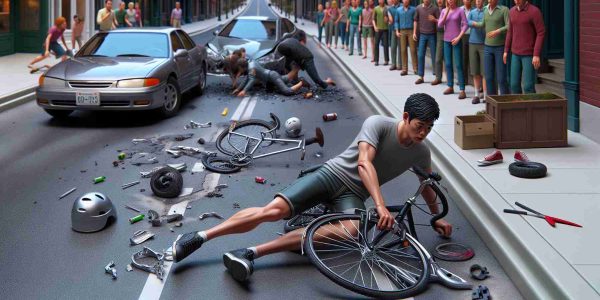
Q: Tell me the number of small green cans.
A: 3